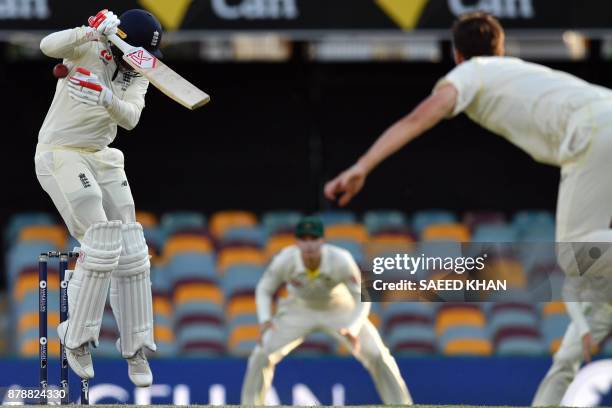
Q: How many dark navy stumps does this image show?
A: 3